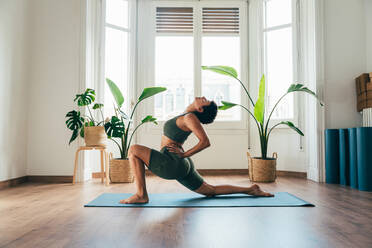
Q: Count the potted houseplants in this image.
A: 3